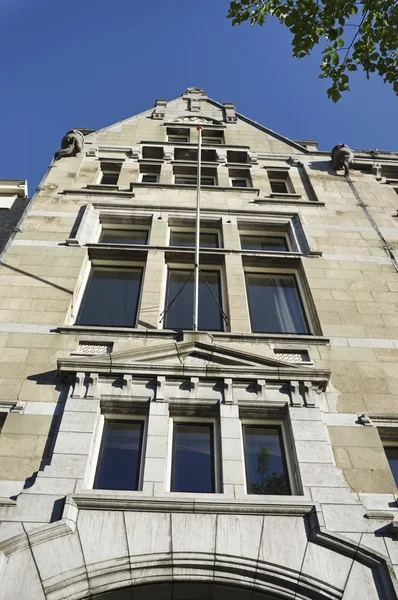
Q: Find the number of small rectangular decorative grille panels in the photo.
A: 2